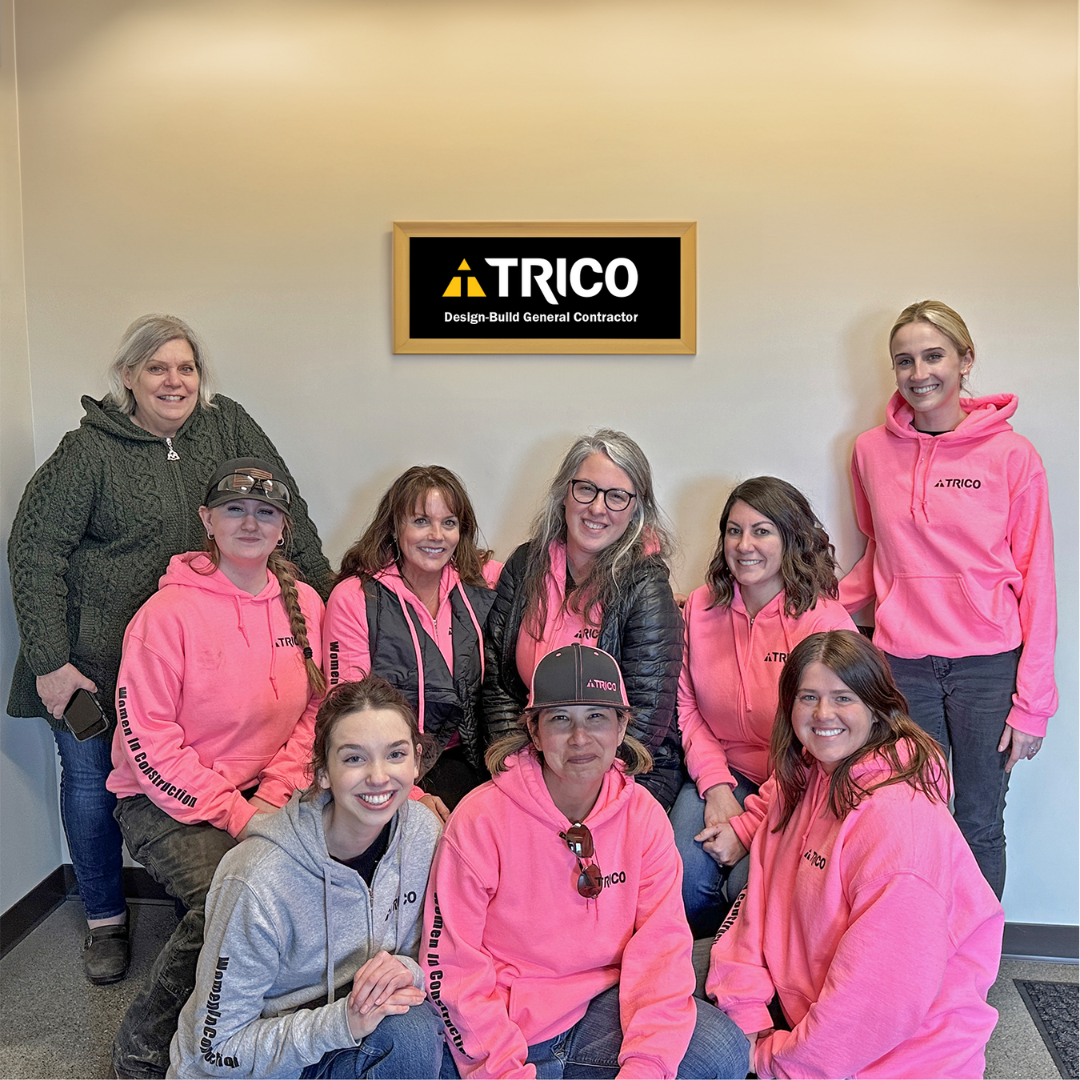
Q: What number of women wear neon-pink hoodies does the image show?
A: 7